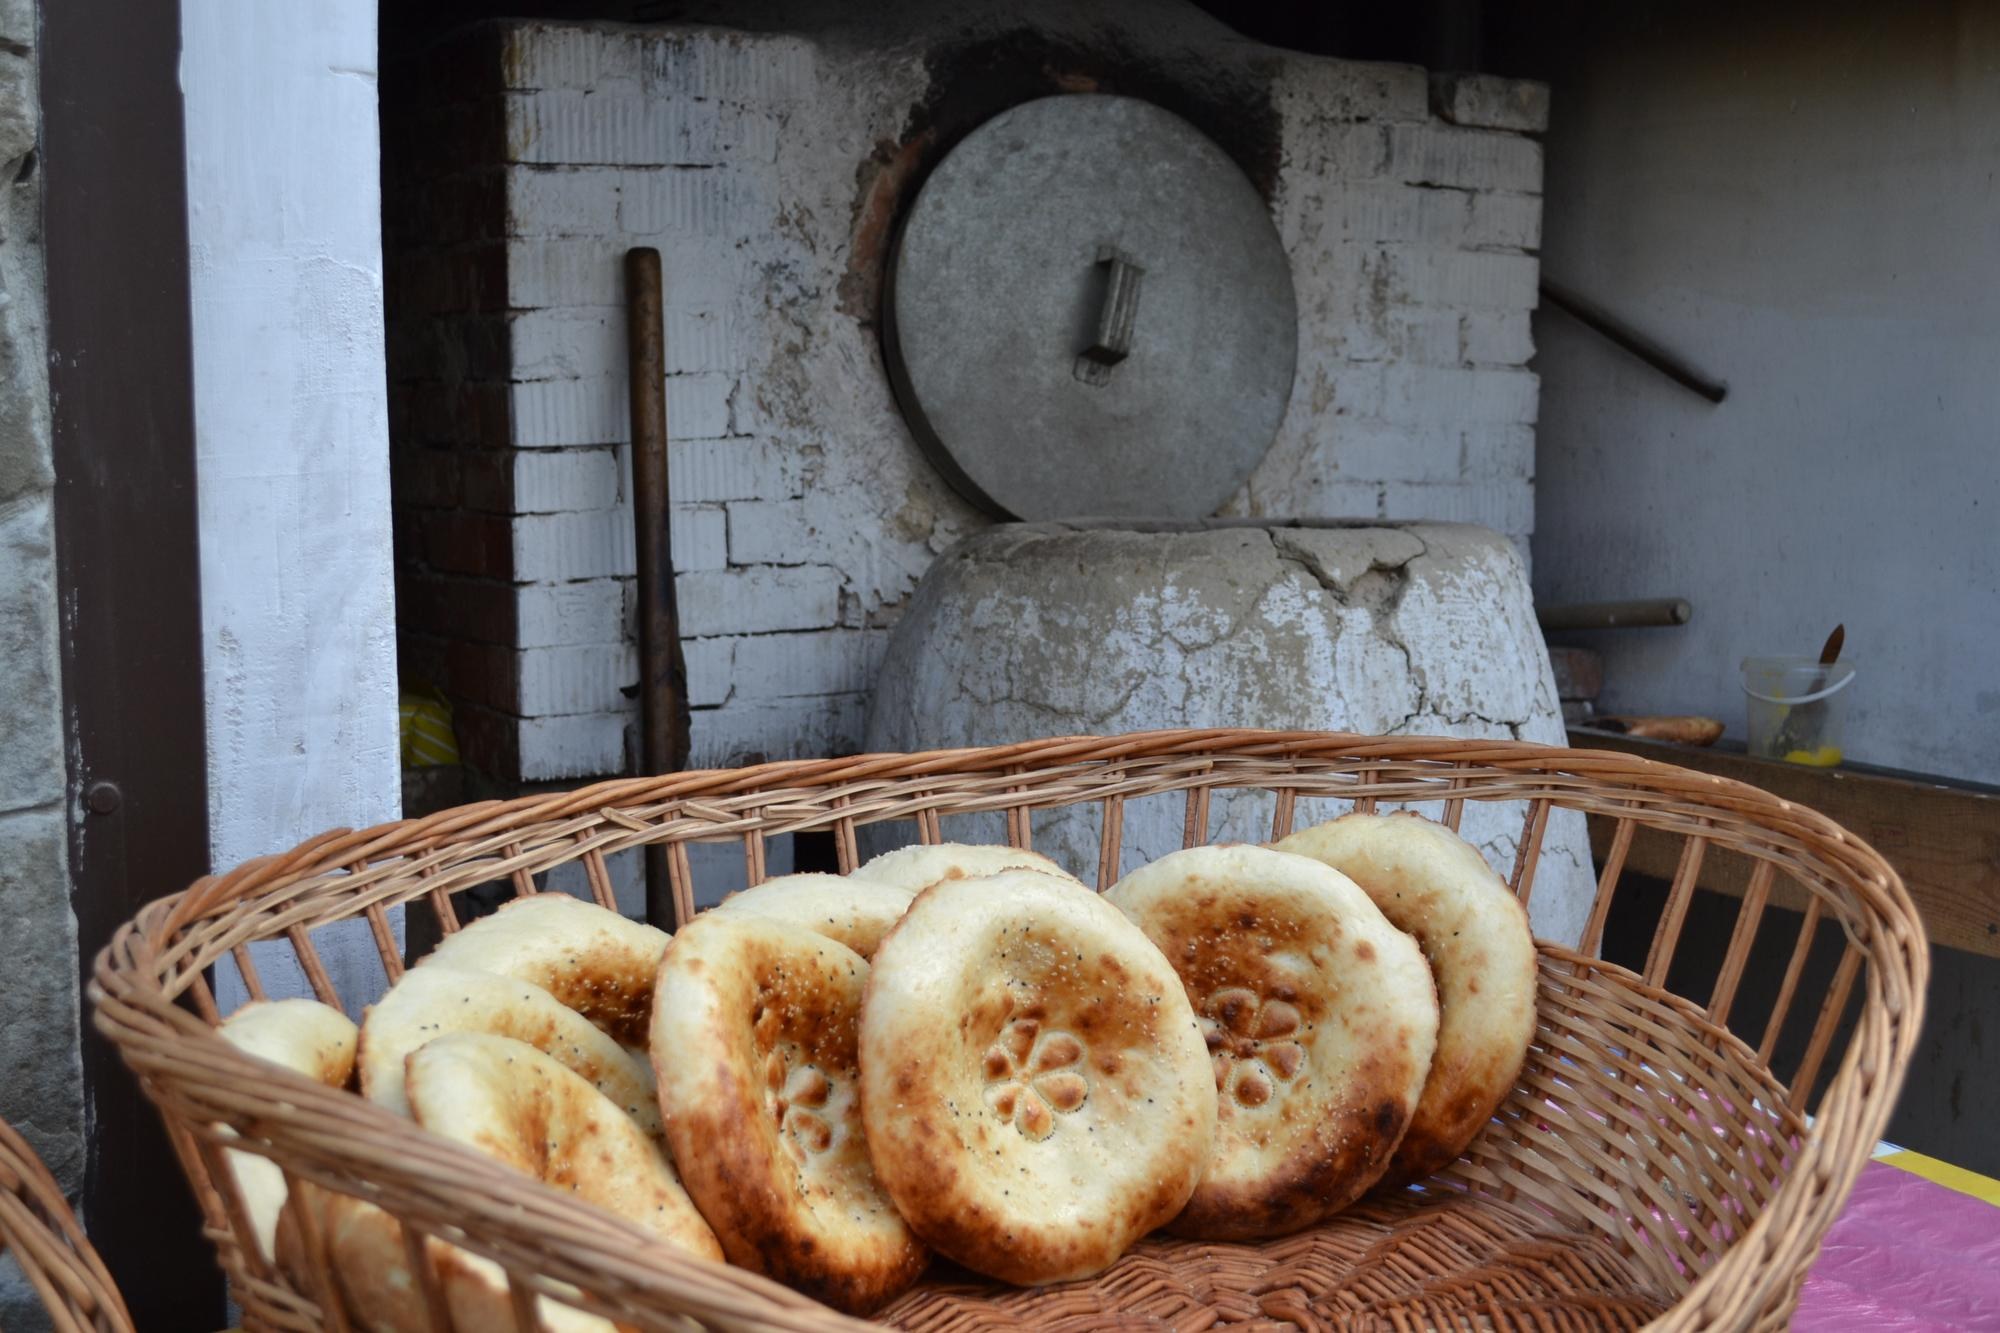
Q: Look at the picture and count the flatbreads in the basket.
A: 10